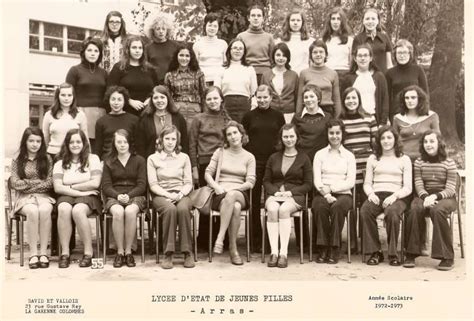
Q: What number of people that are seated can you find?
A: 9